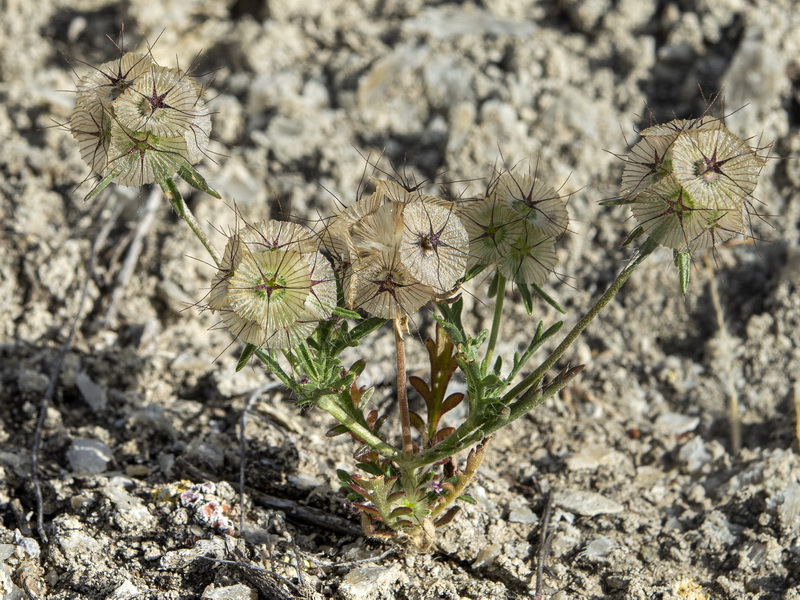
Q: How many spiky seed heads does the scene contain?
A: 5